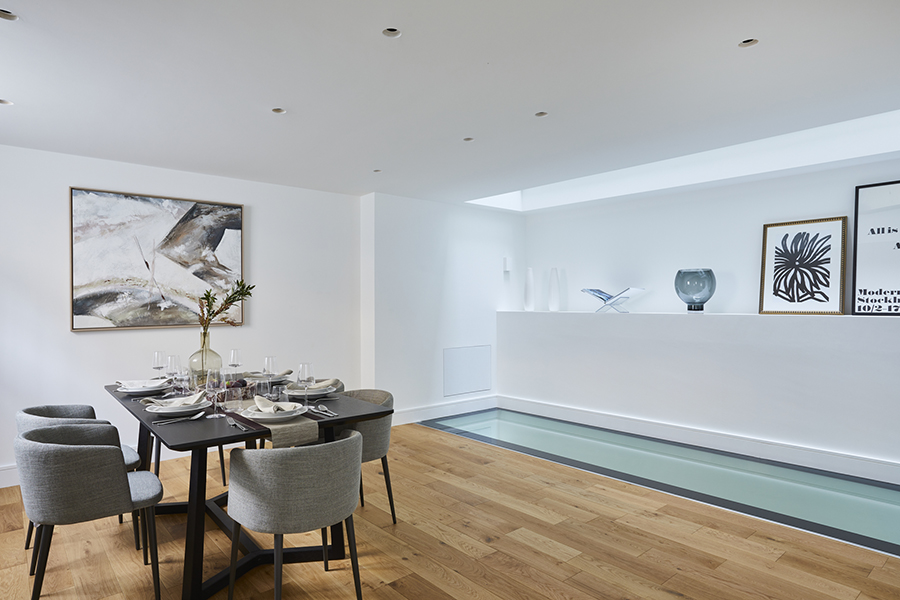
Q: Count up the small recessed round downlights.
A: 8